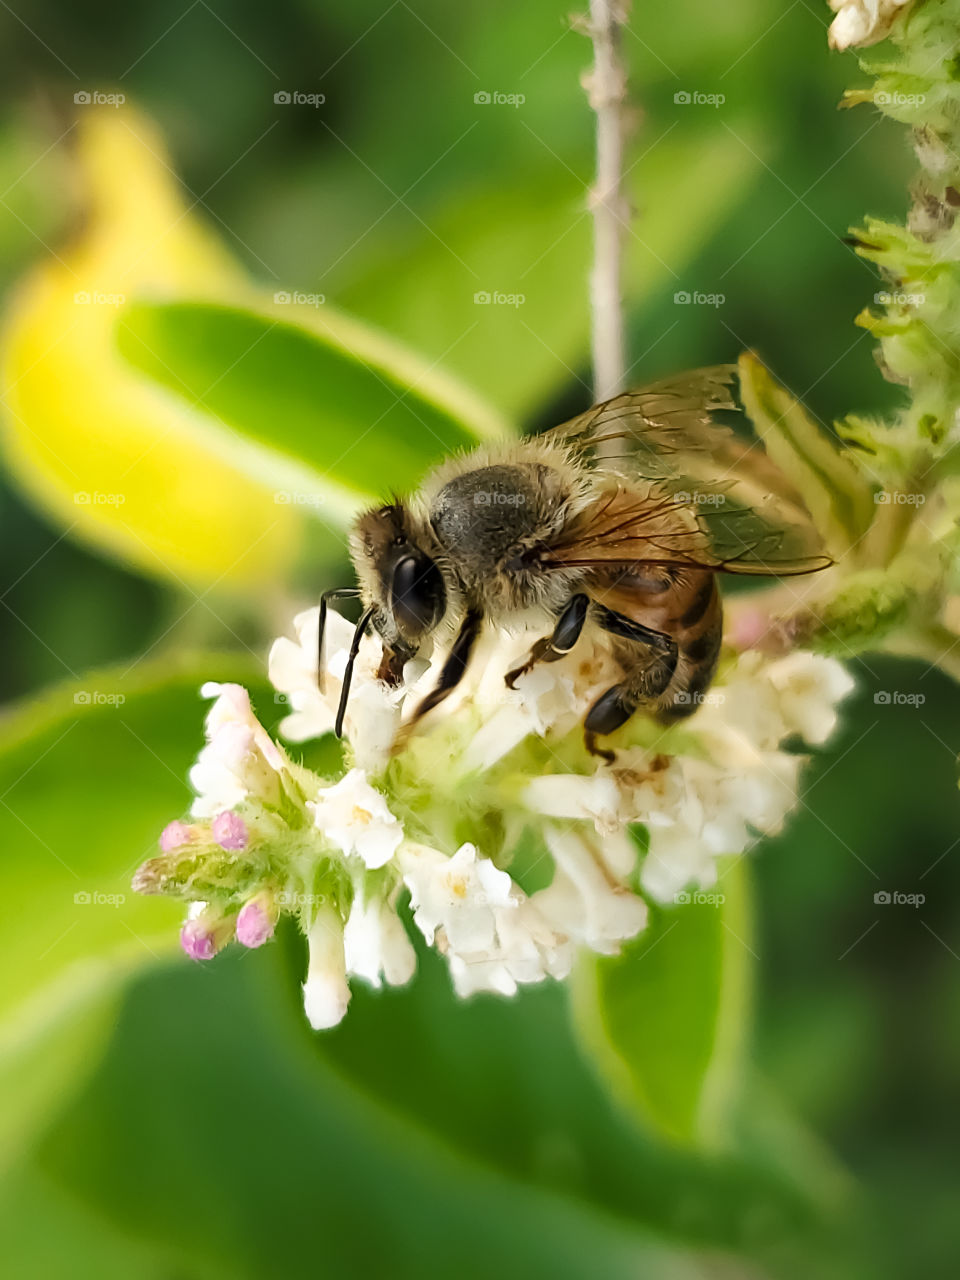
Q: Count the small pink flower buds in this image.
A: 4